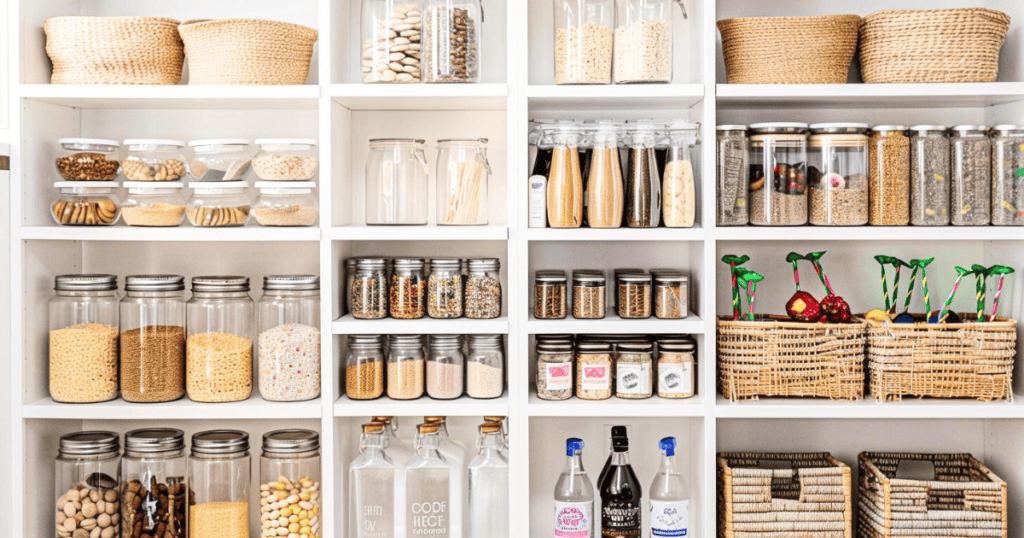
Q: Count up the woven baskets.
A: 8